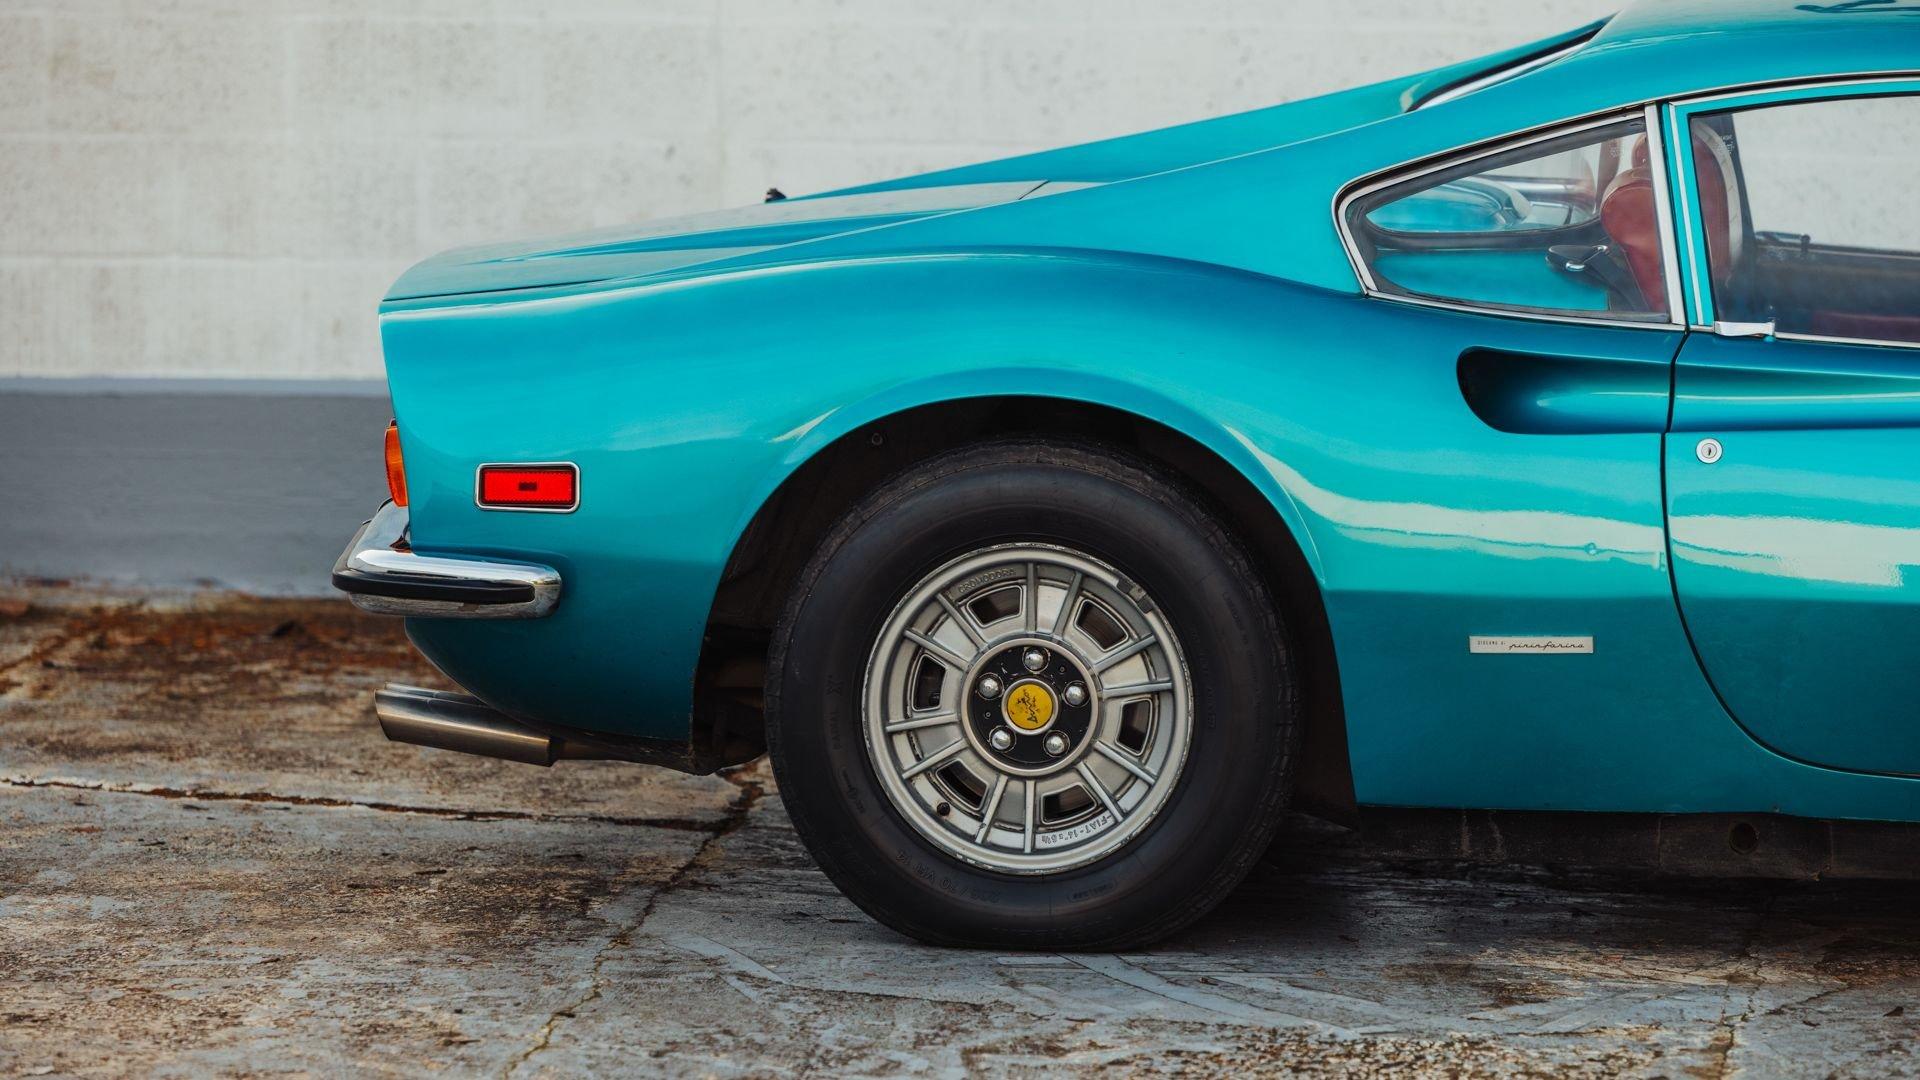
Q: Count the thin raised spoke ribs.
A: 12